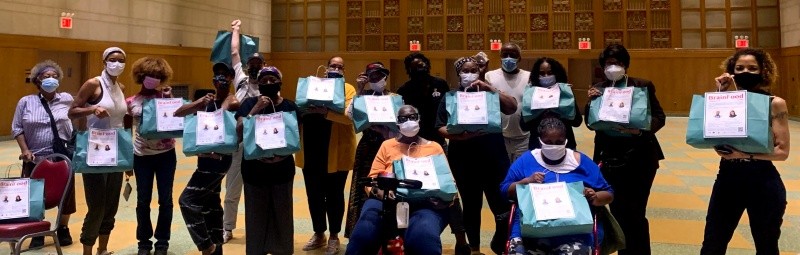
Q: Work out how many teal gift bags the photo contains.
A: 14